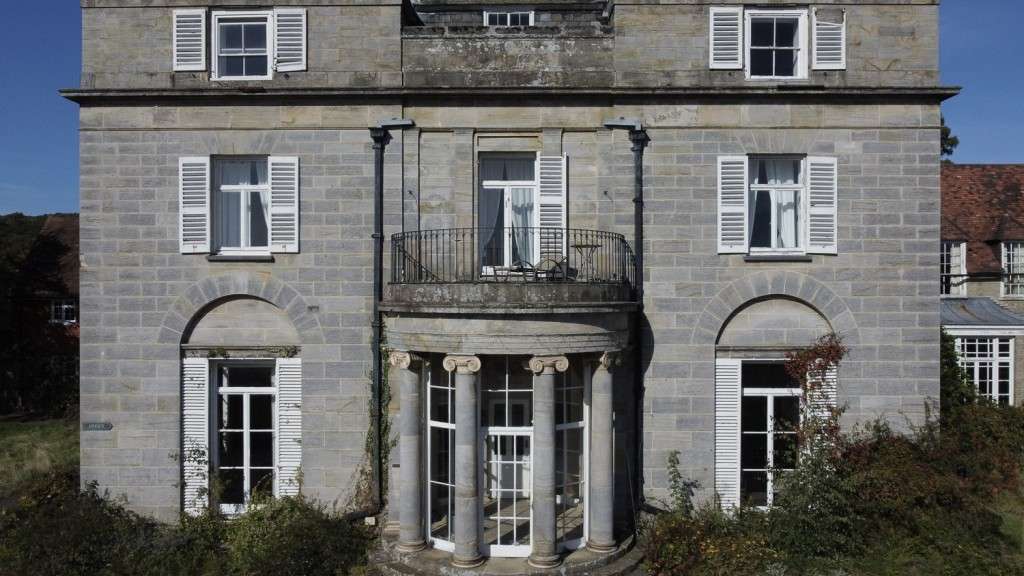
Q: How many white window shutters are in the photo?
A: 13